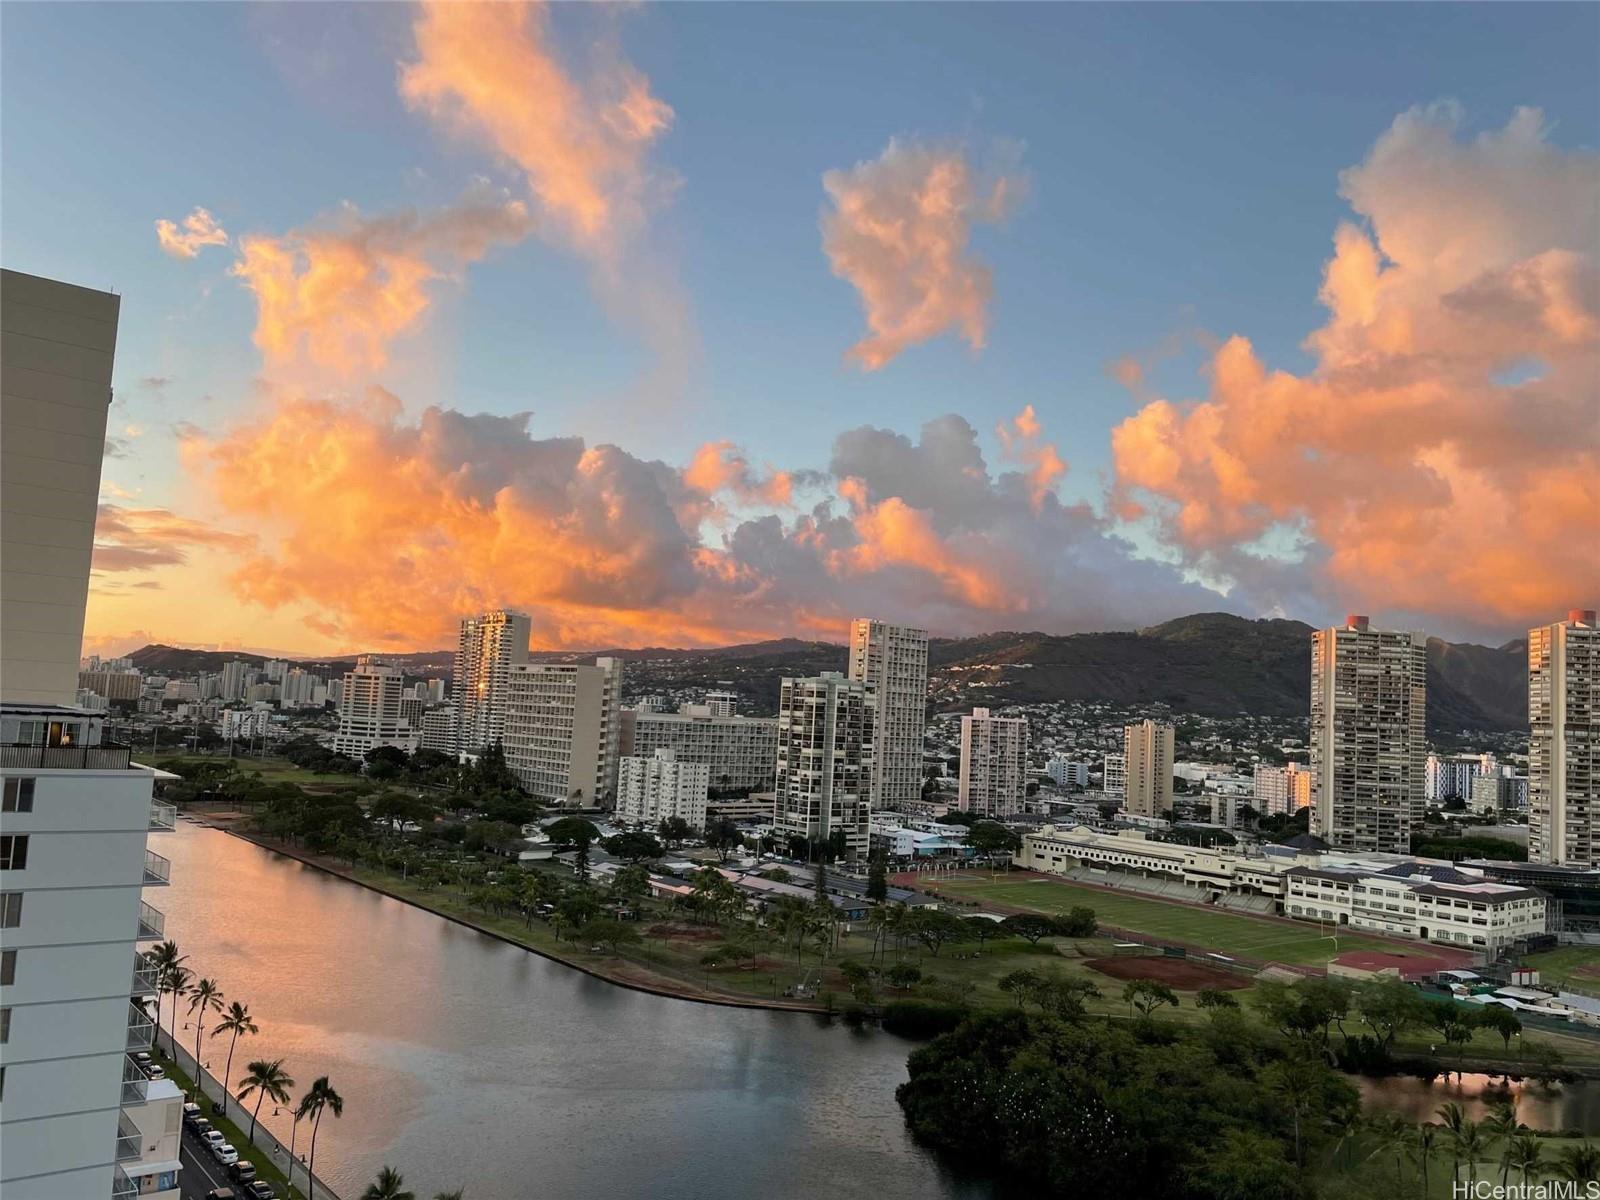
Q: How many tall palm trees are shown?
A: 6